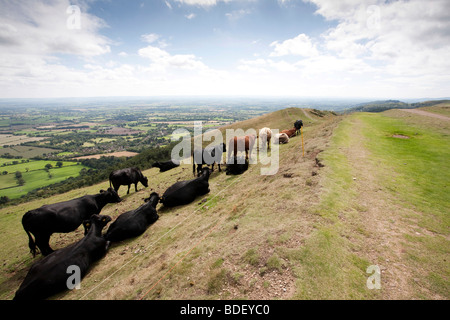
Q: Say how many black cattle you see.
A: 9